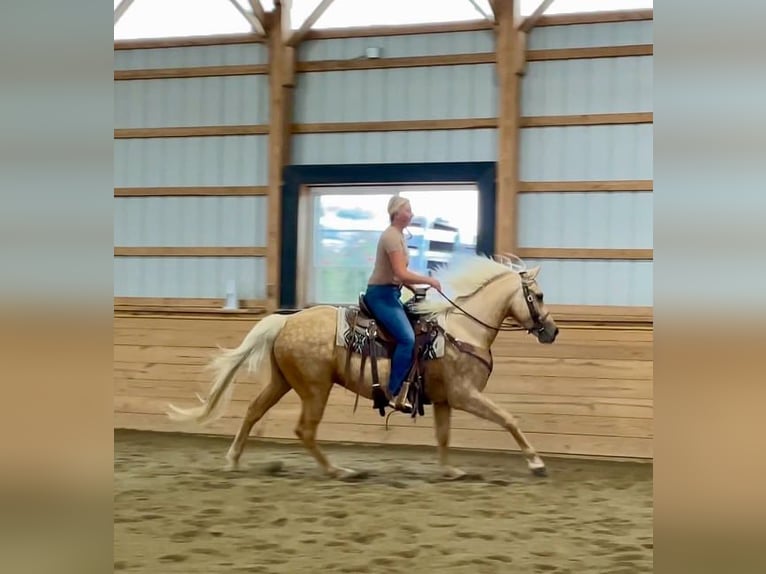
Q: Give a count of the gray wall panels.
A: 13